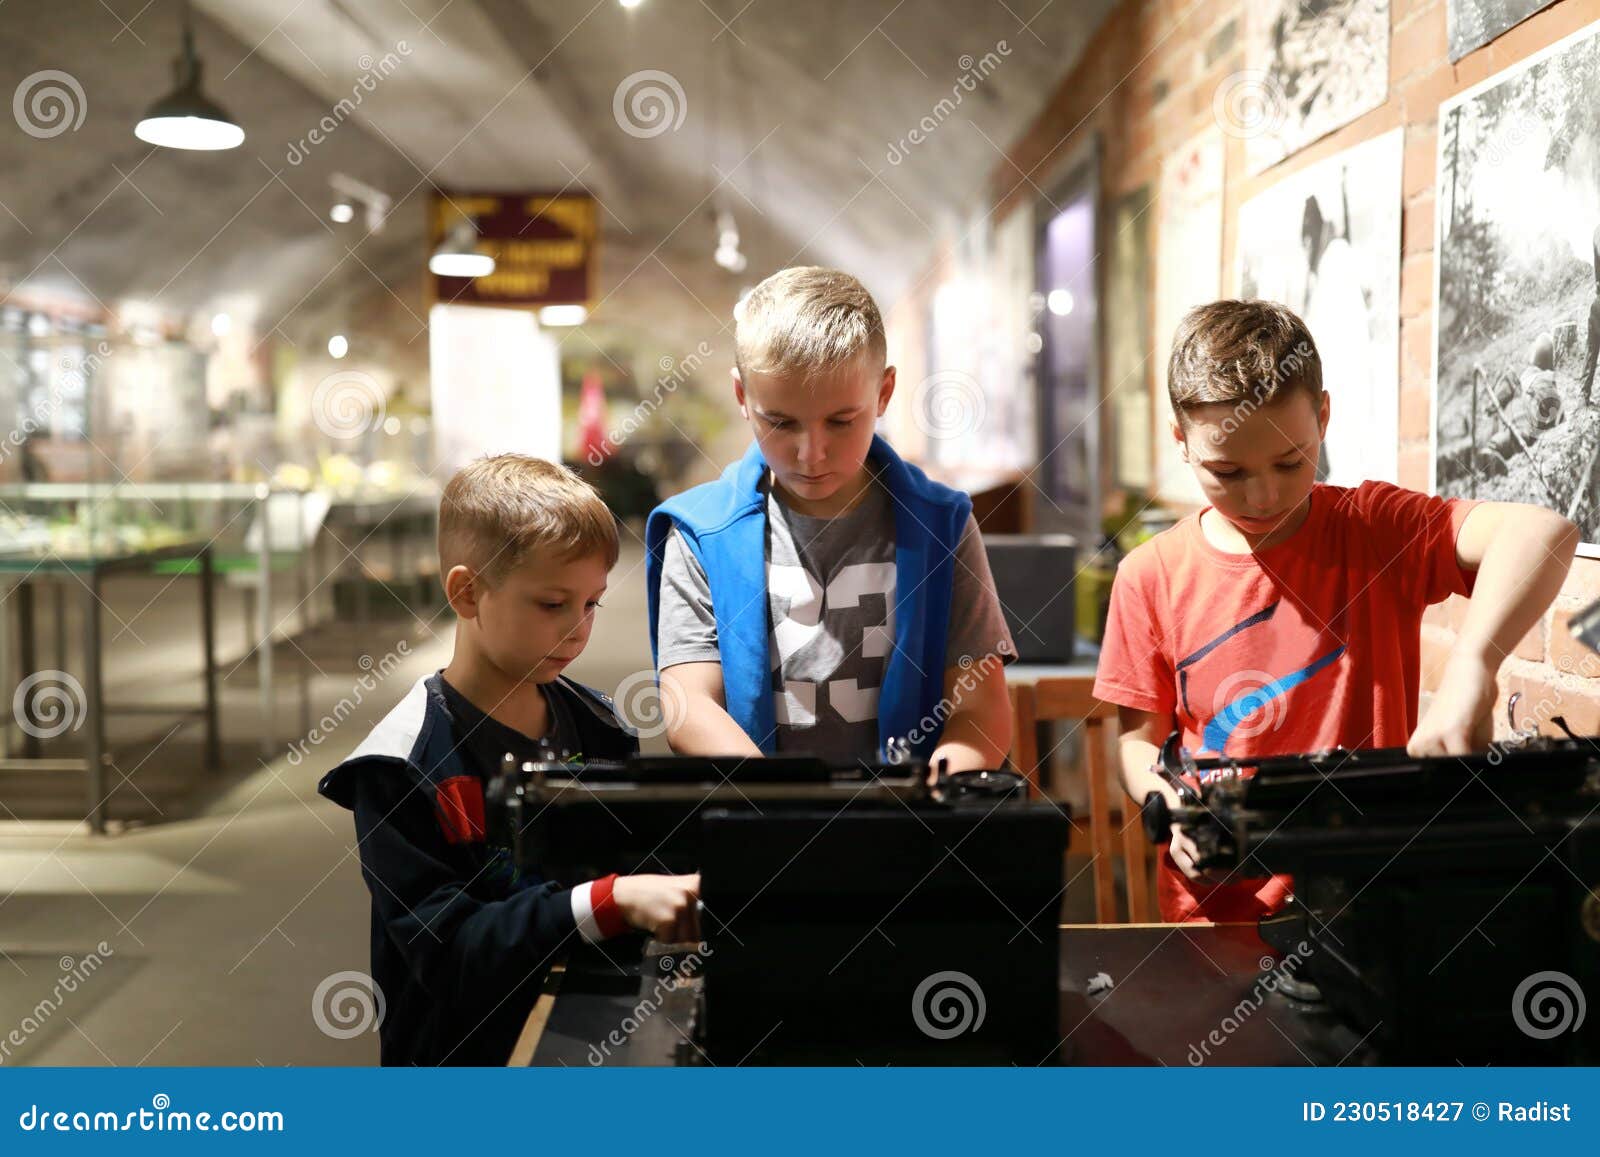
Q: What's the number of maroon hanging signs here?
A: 1